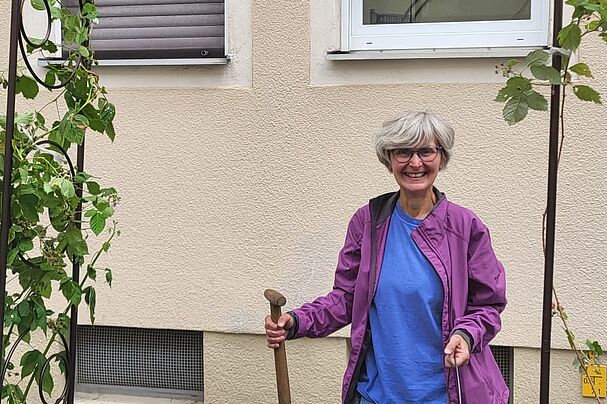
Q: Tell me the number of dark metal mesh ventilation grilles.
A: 2